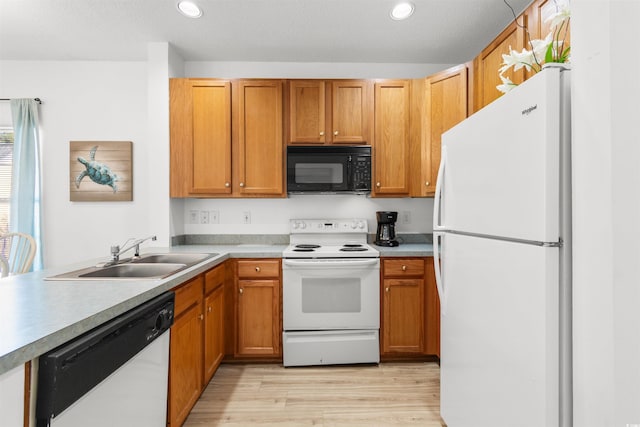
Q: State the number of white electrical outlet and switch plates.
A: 5